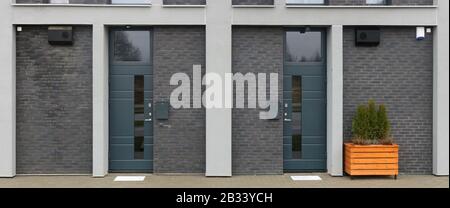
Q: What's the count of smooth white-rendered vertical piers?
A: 5